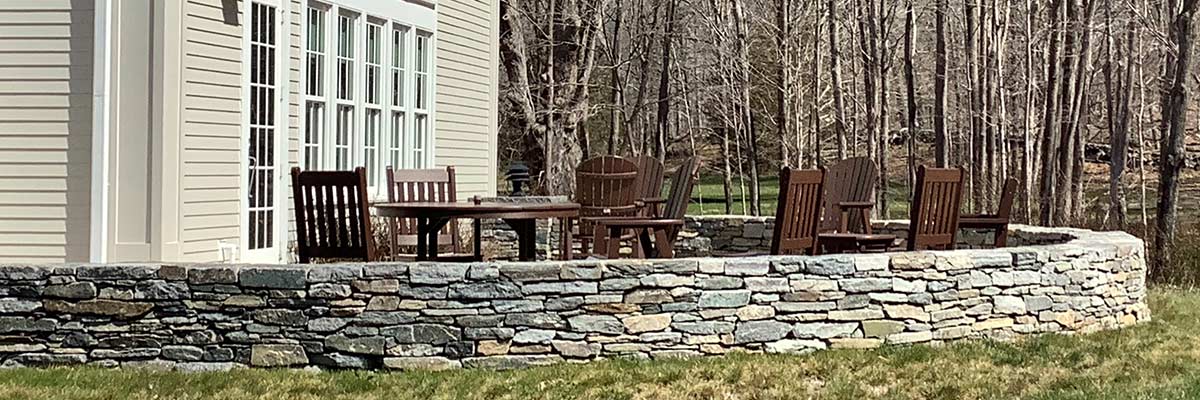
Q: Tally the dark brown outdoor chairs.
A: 9